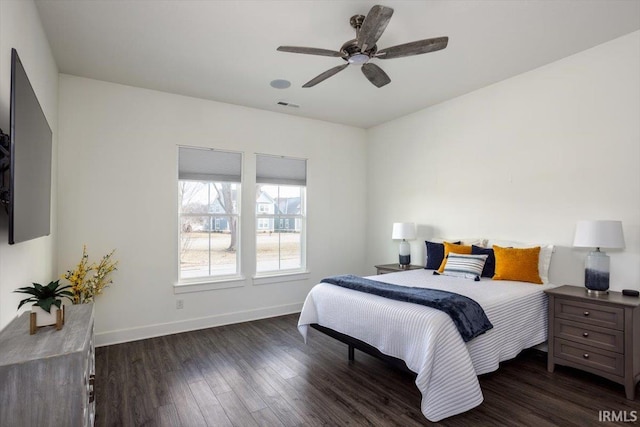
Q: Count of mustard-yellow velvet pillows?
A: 2